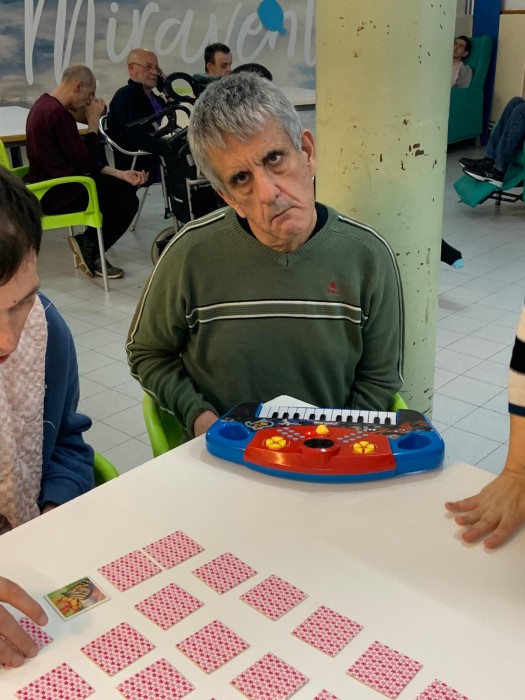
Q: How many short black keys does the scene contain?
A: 10